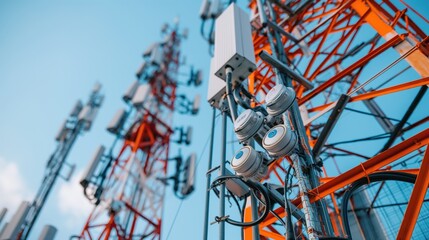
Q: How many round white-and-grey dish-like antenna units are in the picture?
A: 4